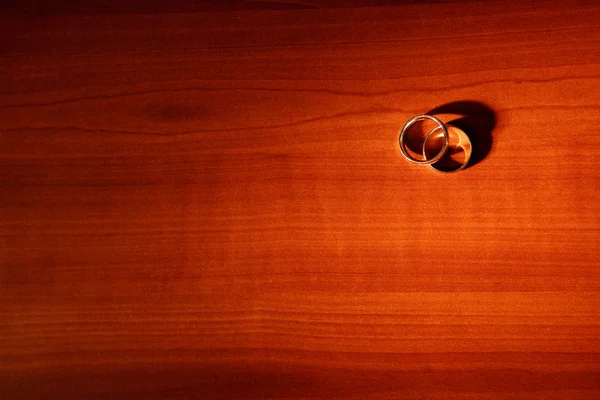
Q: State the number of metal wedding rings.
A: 2